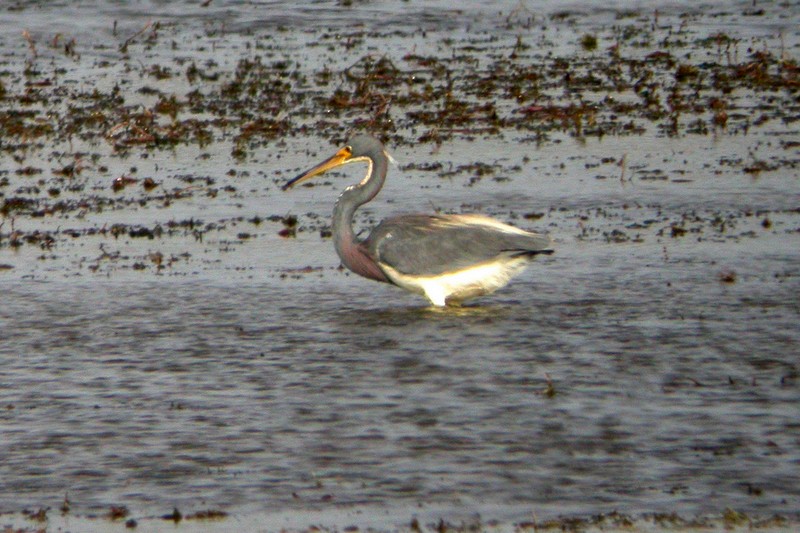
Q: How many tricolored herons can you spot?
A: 1